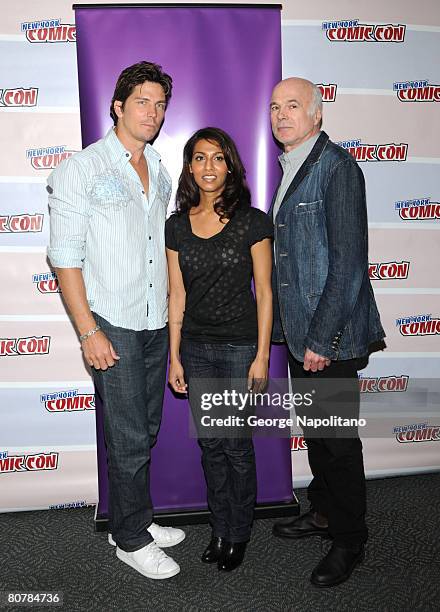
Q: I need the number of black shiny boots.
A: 2